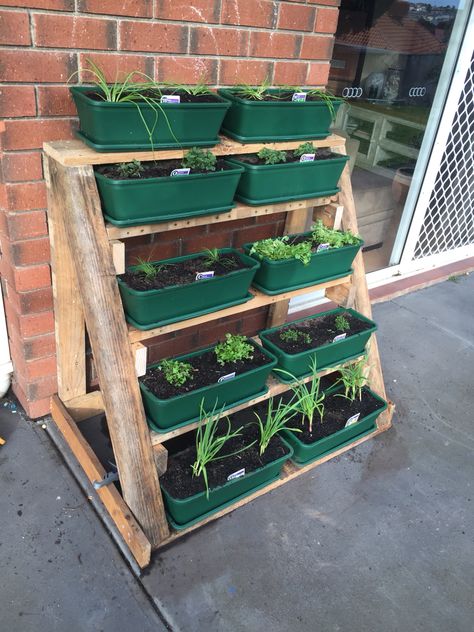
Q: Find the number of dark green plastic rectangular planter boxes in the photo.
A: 10